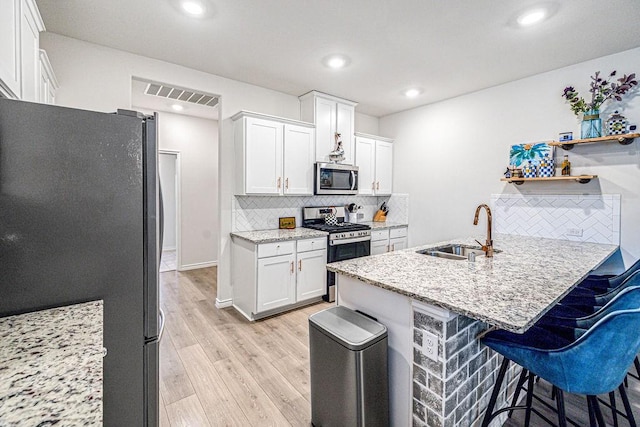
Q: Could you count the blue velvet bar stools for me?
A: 4